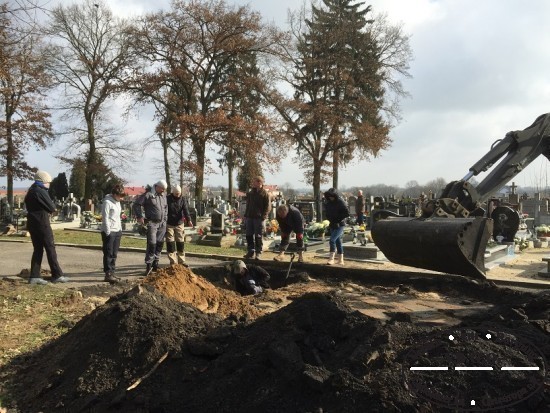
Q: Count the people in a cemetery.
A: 9